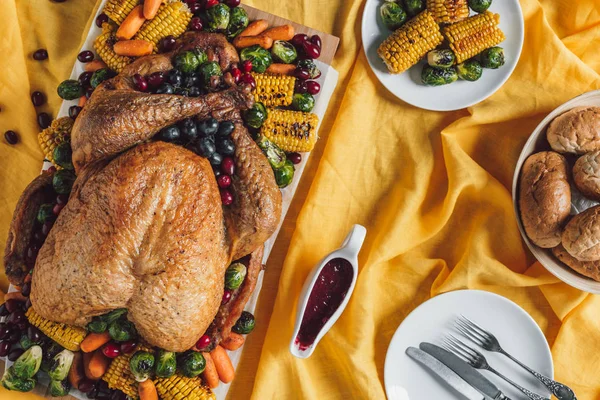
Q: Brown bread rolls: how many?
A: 5